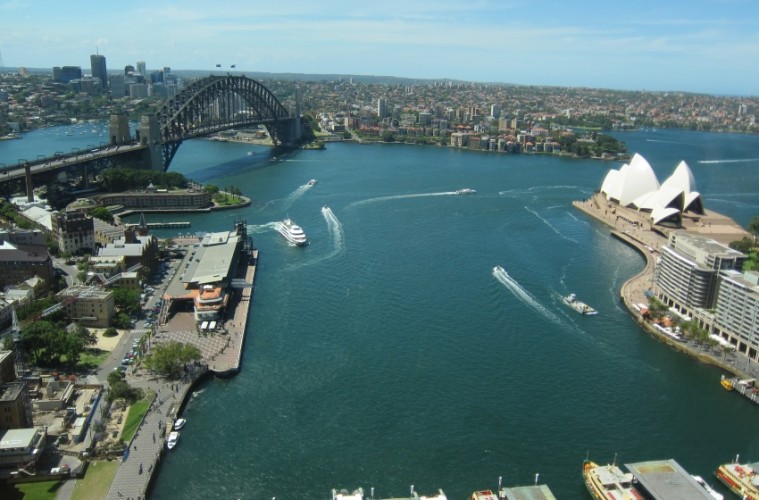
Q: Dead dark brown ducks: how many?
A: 0